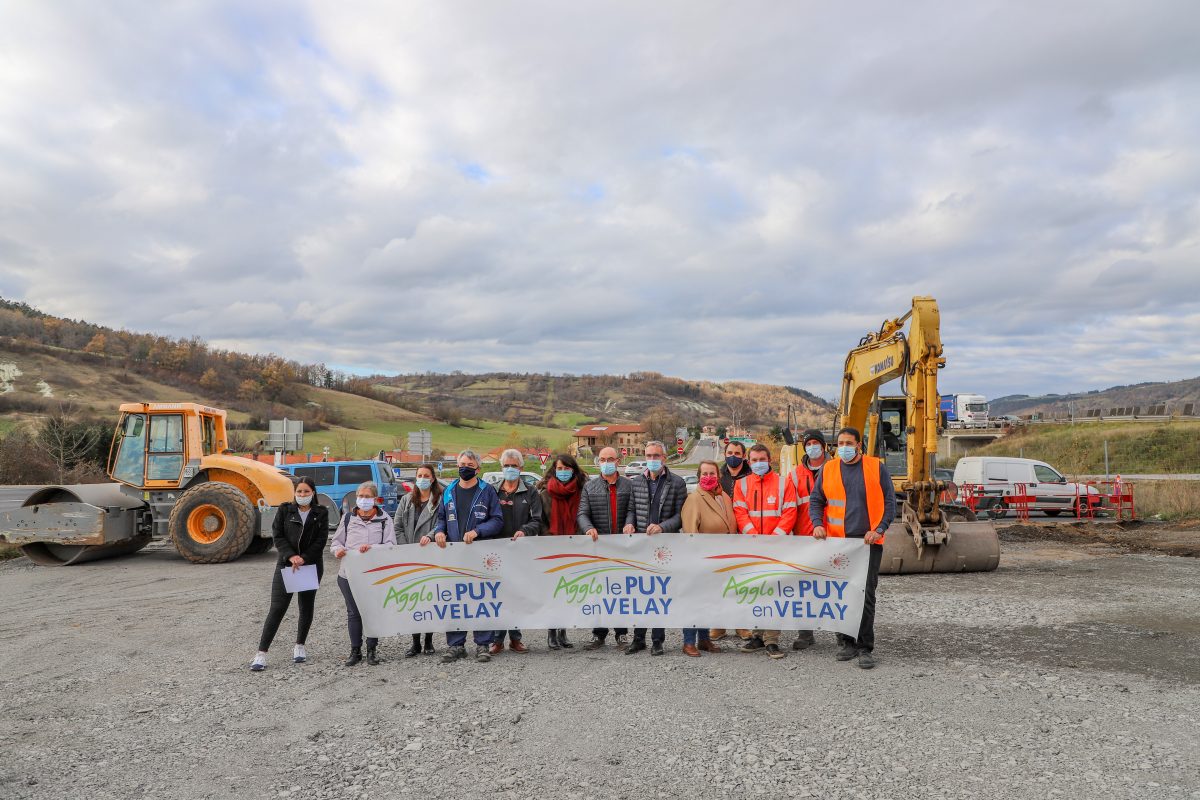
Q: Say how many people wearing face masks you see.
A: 13